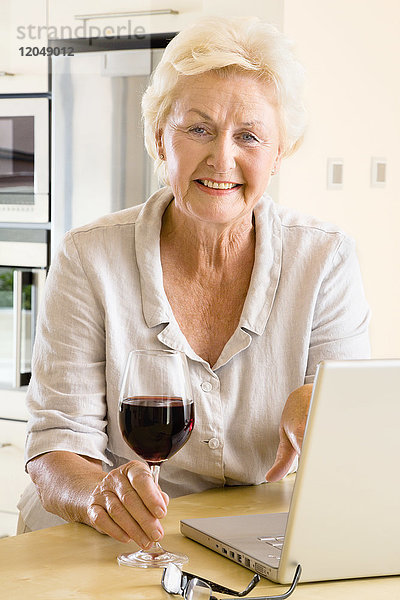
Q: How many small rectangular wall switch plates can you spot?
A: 2